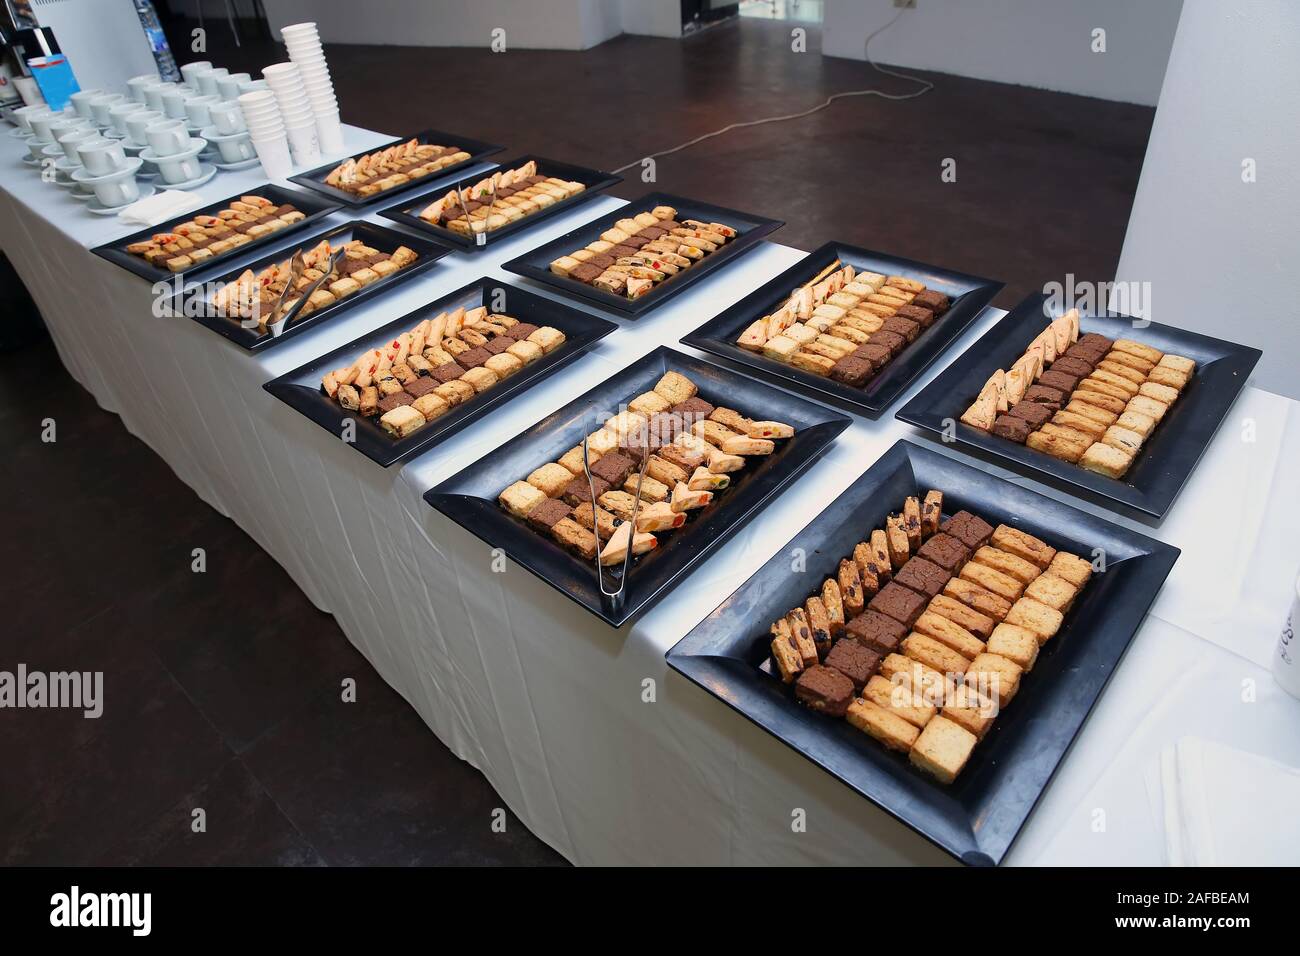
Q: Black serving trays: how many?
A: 10